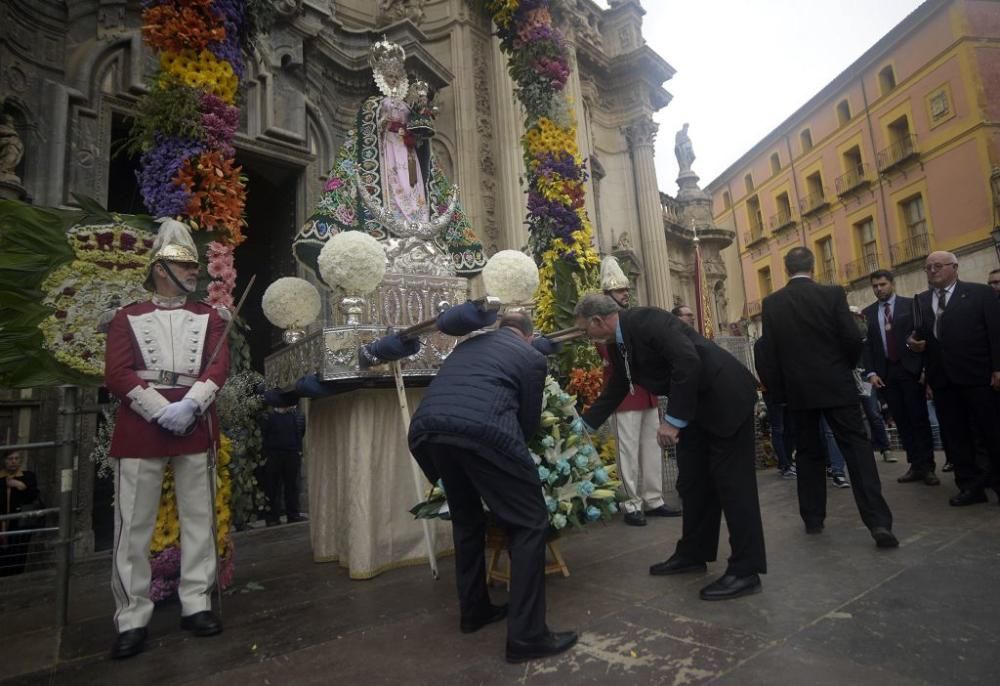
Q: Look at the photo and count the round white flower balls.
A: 3